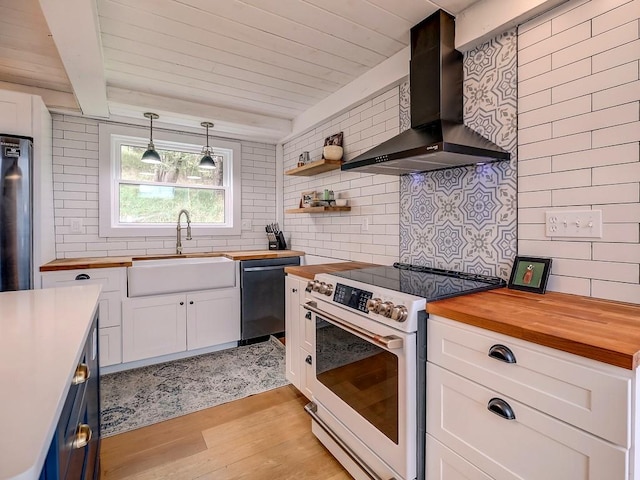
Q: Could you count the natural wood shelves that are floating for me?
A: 2